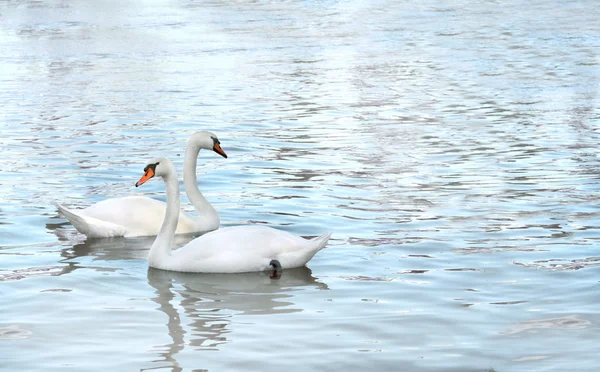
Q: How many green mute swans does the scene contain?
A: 0